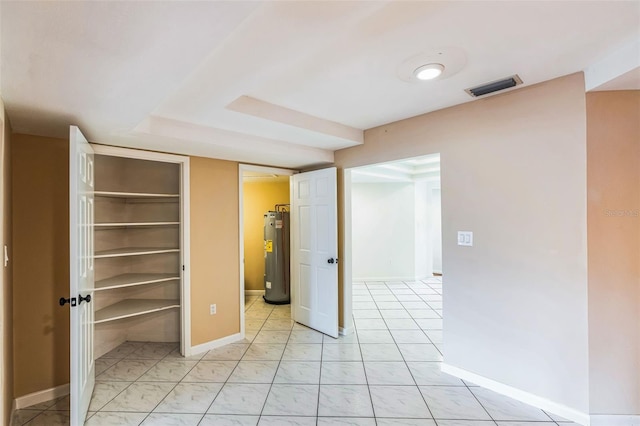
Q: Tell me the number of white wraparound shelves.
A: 5